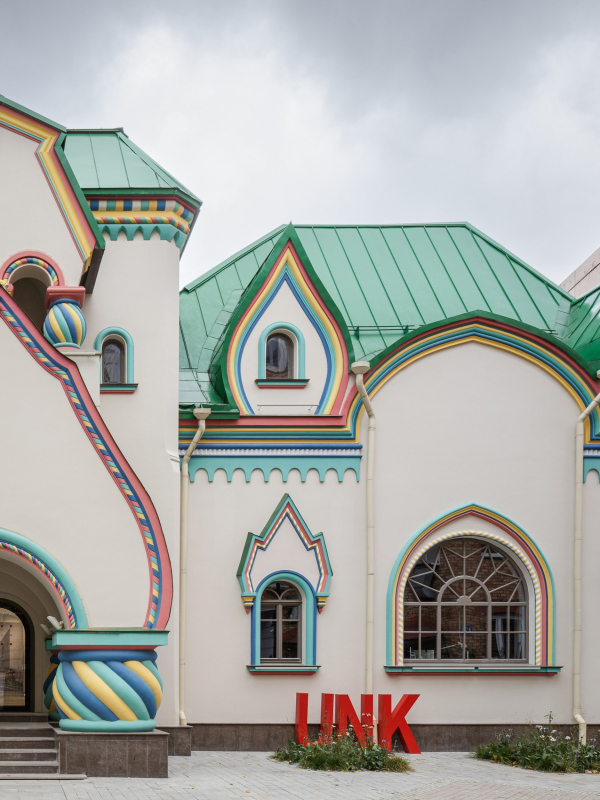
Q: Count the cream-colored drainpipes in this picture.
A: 3